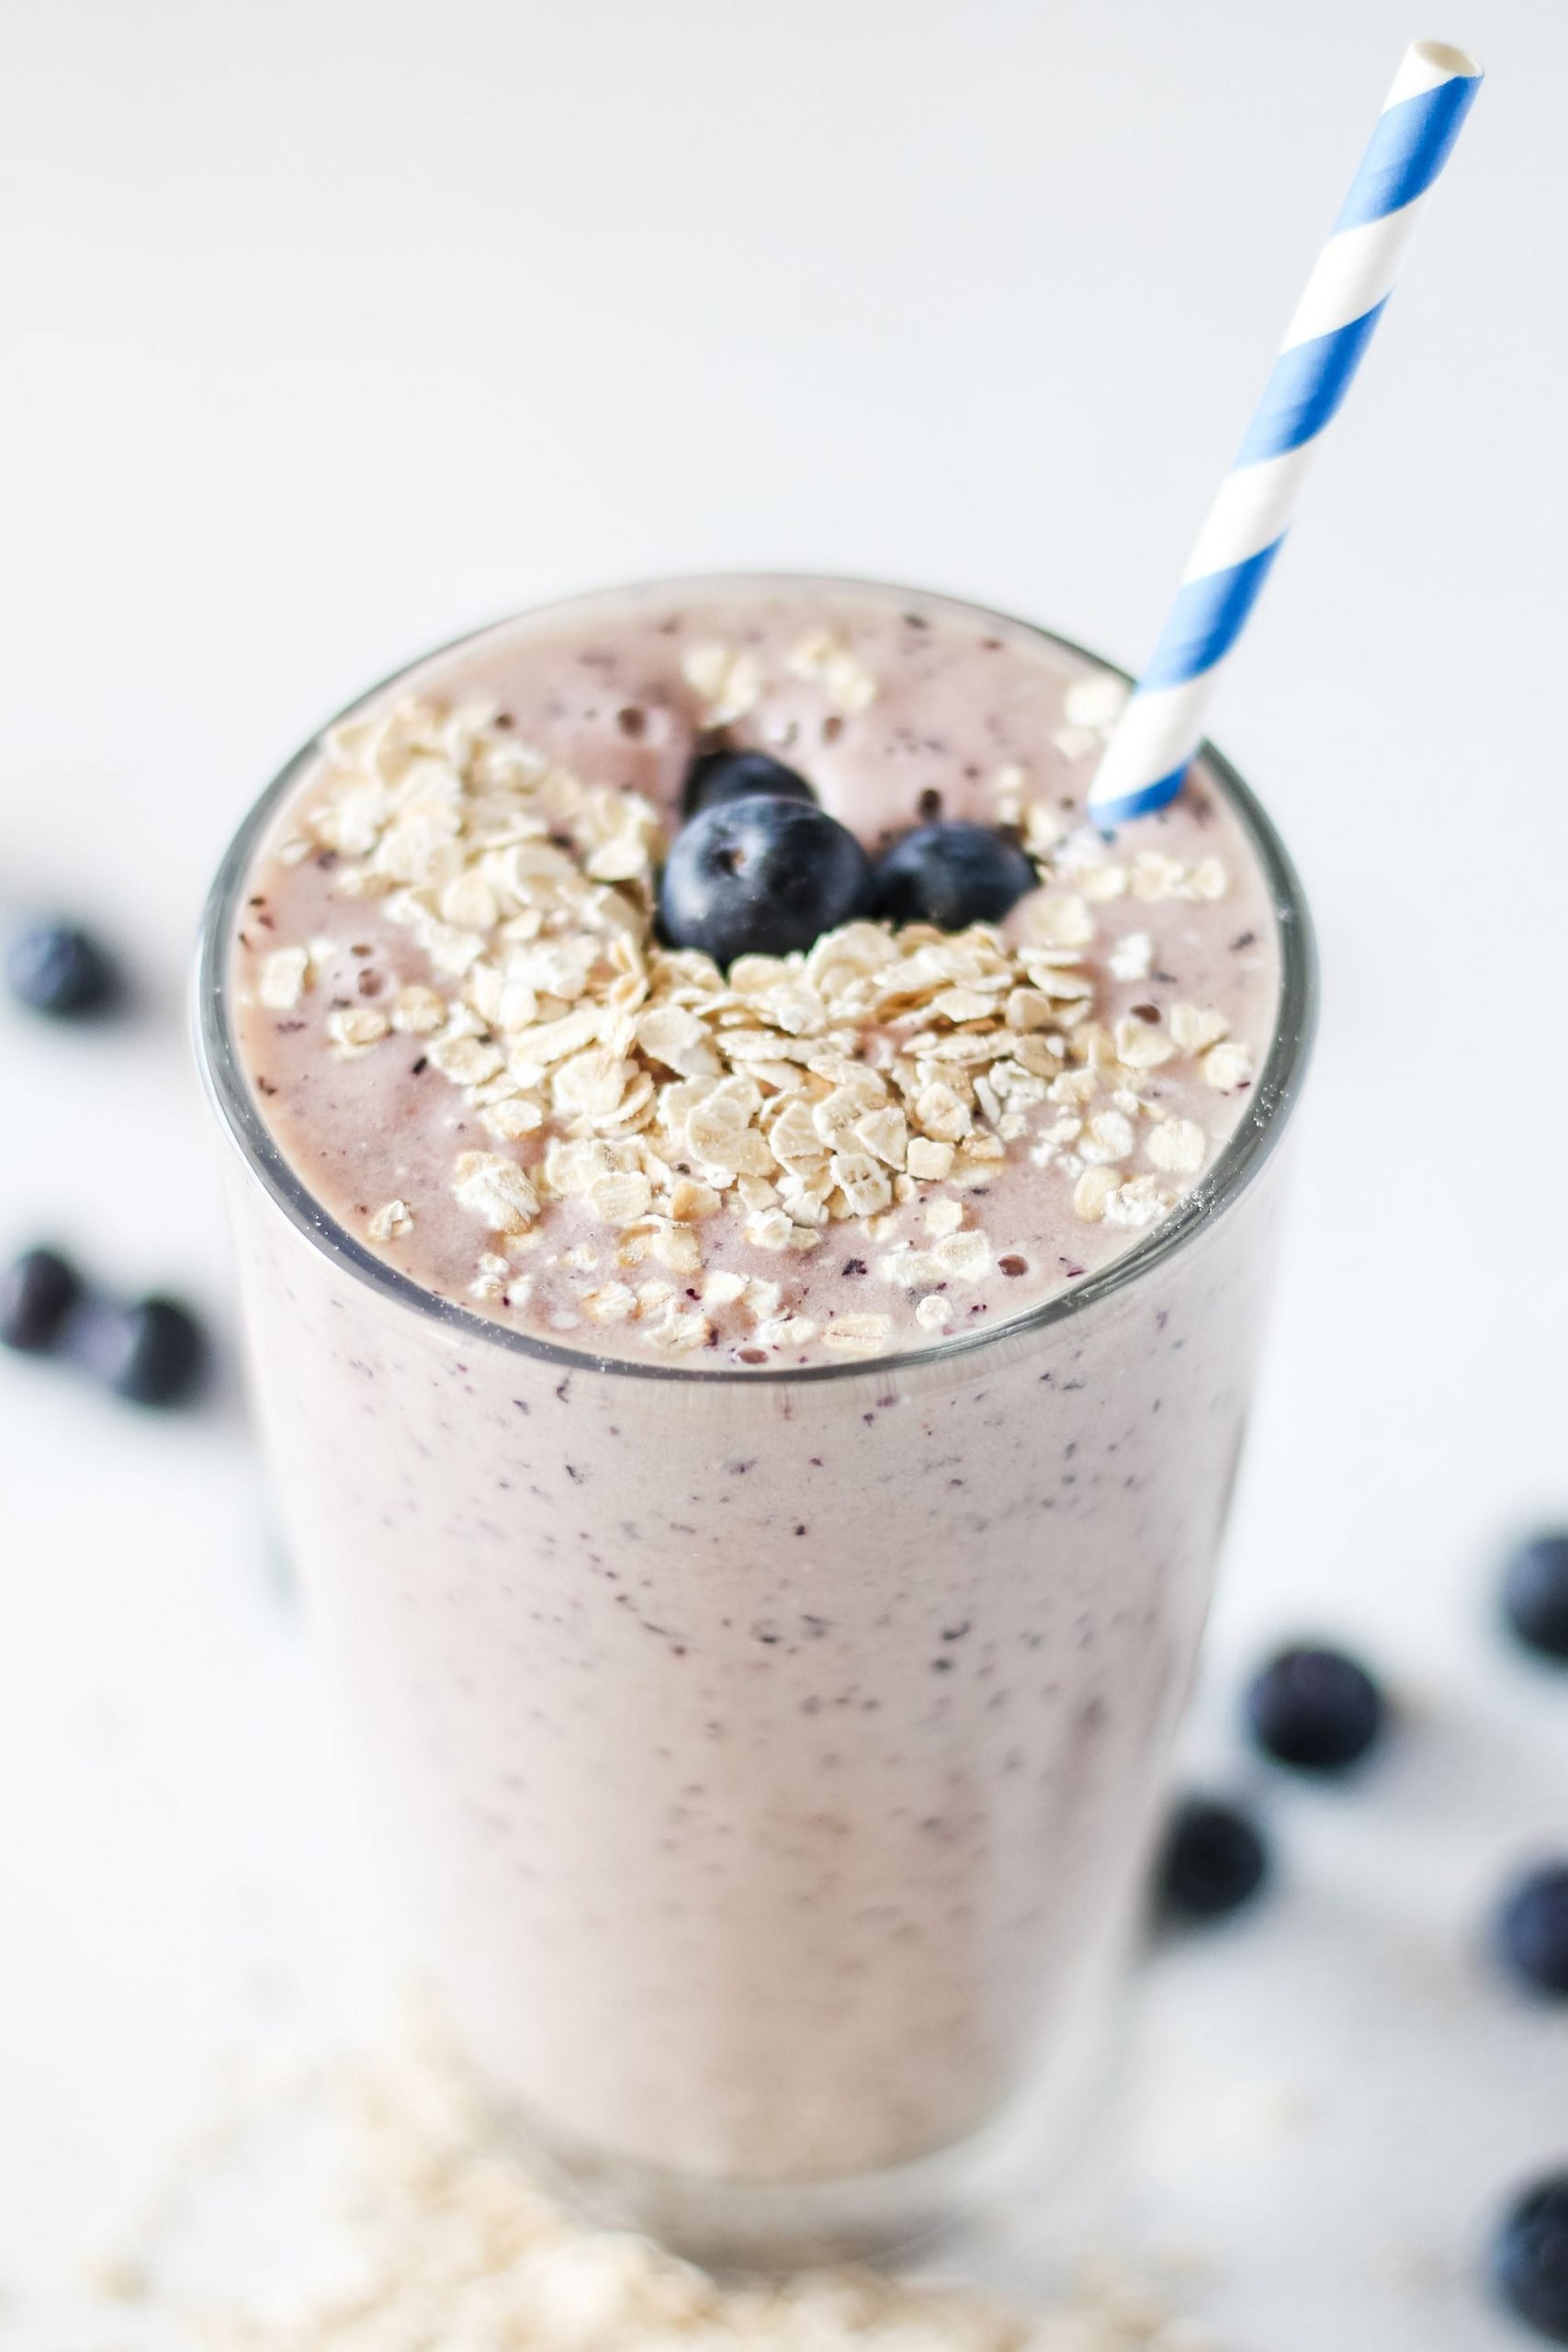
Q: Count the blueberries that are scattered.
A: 8